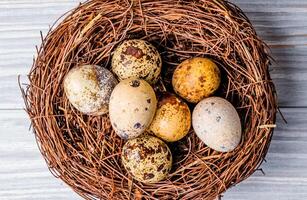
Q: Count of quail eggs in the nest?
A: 7